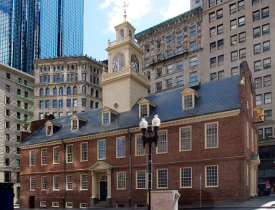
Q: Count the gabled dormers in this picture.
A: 5